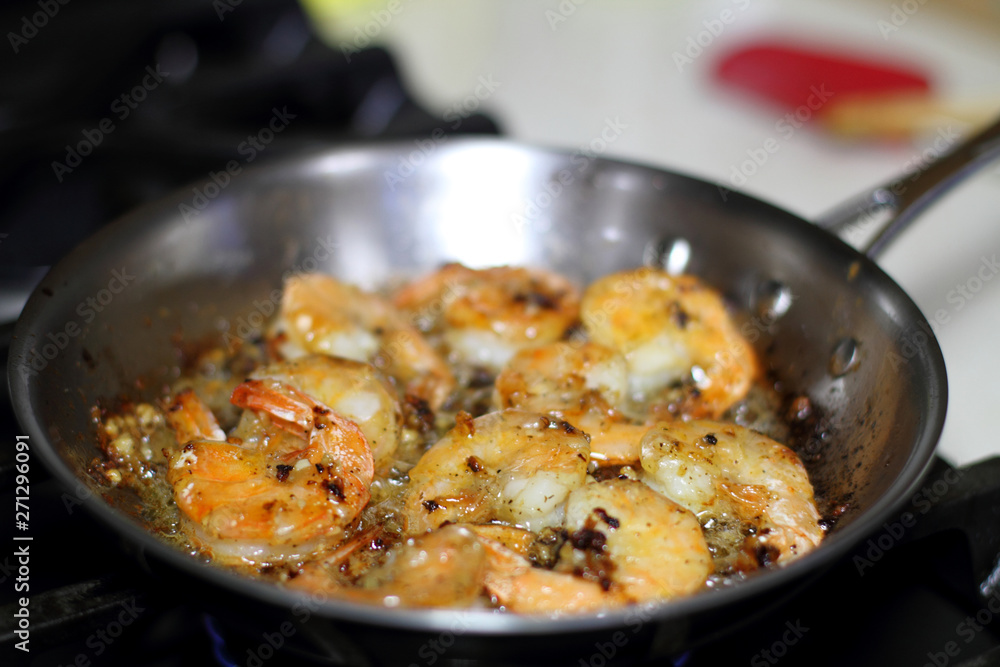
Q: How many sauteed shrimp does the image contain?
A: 10